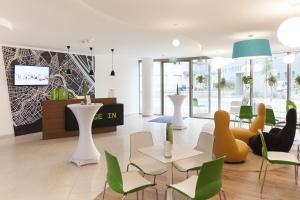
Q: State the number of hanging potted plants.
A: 5